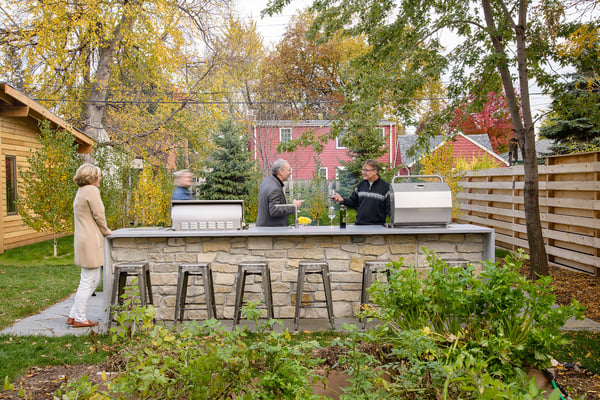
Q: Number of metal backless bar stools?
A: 6